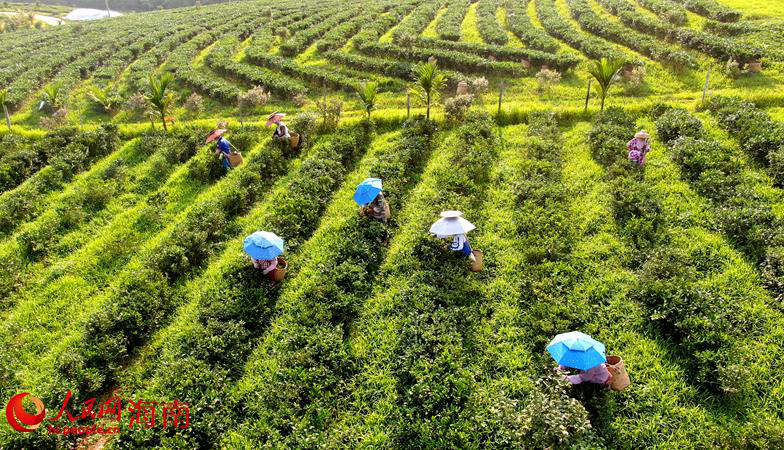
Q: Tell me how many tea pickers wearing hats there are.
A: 7